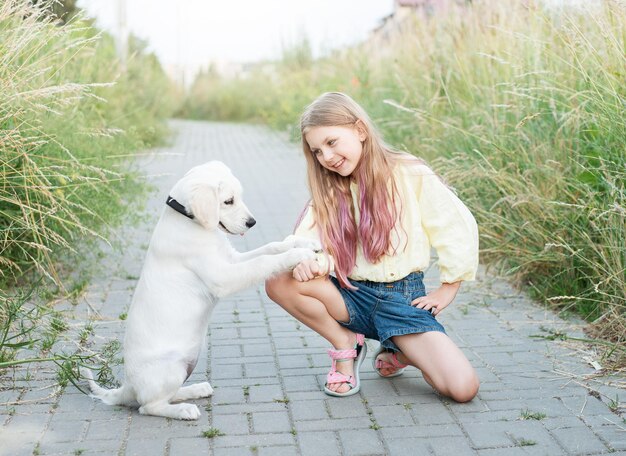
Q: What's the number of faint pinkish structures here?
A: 1